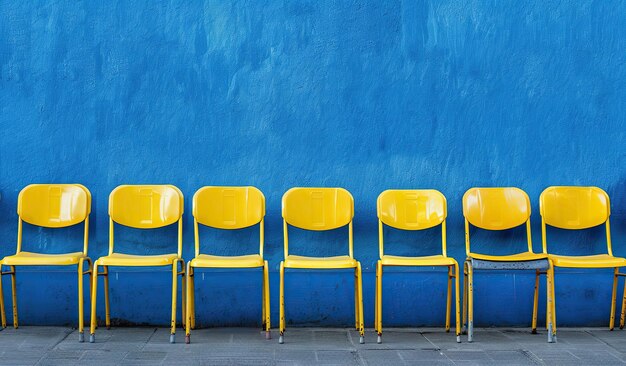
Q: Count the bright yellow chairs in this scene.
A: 7